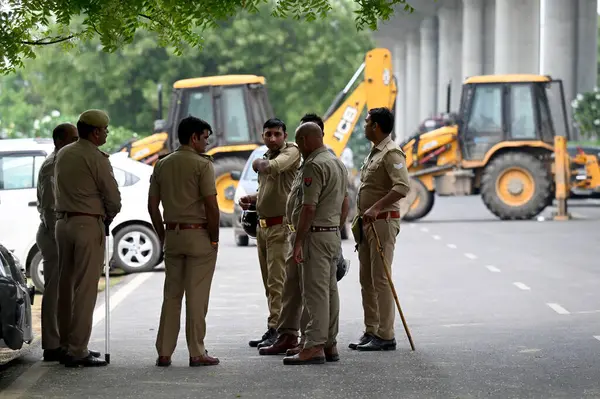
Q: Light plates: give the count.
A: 0